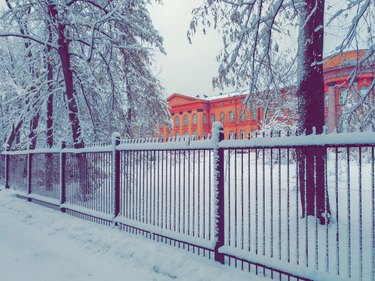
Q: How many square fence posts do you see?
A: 5